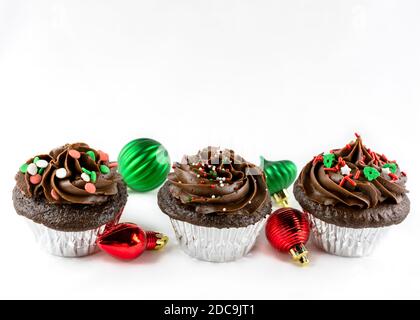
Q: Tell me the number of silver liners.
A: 3